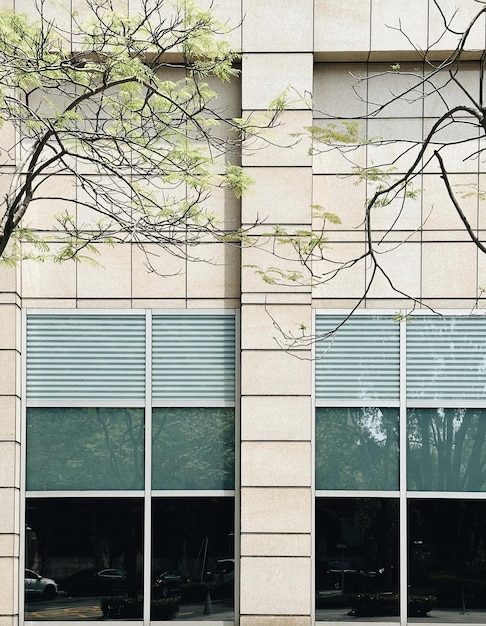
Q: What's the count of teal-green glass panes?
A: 4